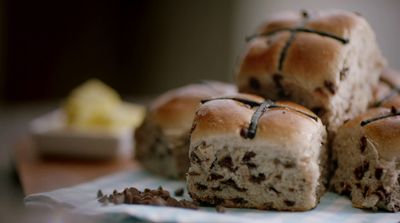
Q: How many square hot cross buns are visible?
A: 5